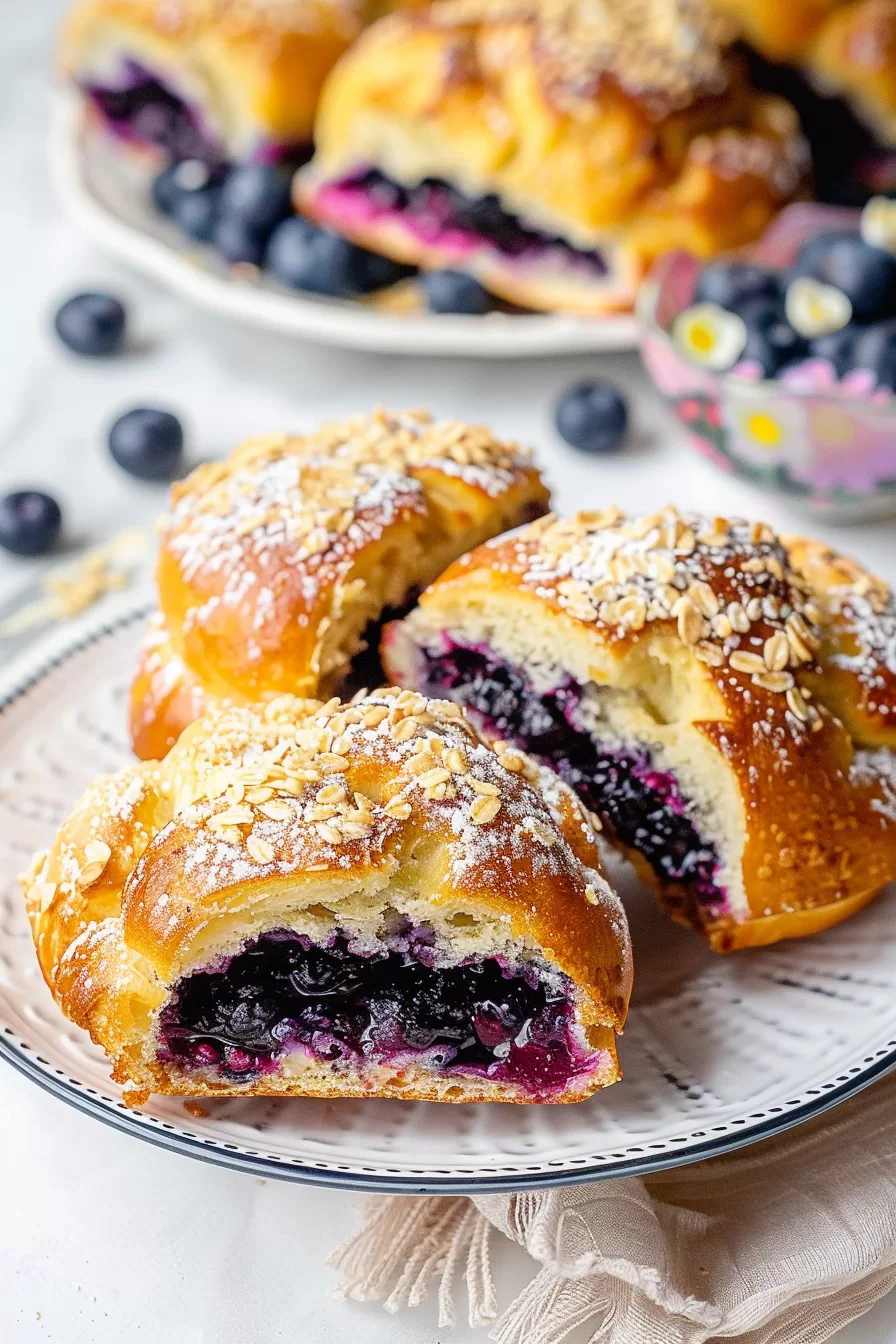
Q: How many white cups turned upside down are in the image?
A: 0